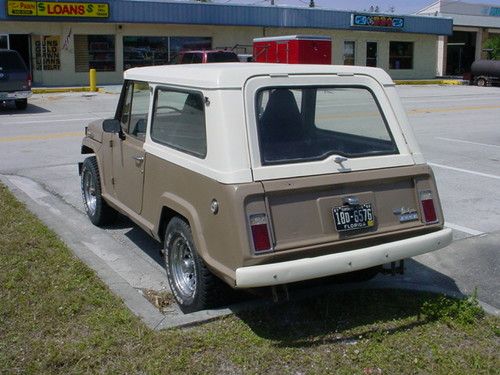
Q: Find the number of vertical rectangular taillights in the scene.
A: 2